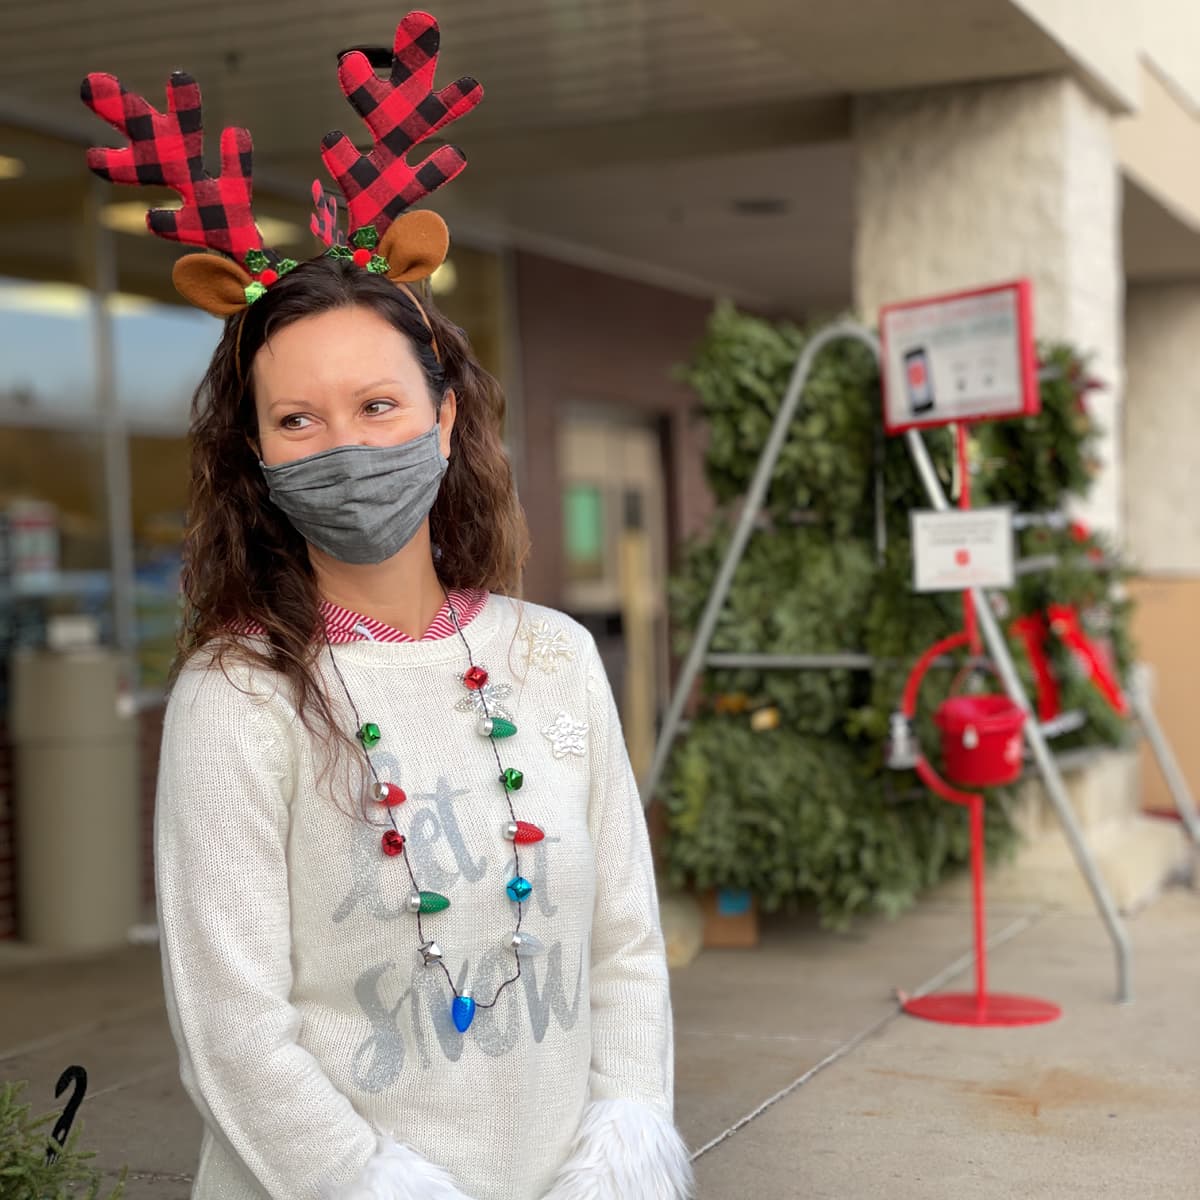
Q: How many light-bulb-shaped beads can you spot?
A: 6